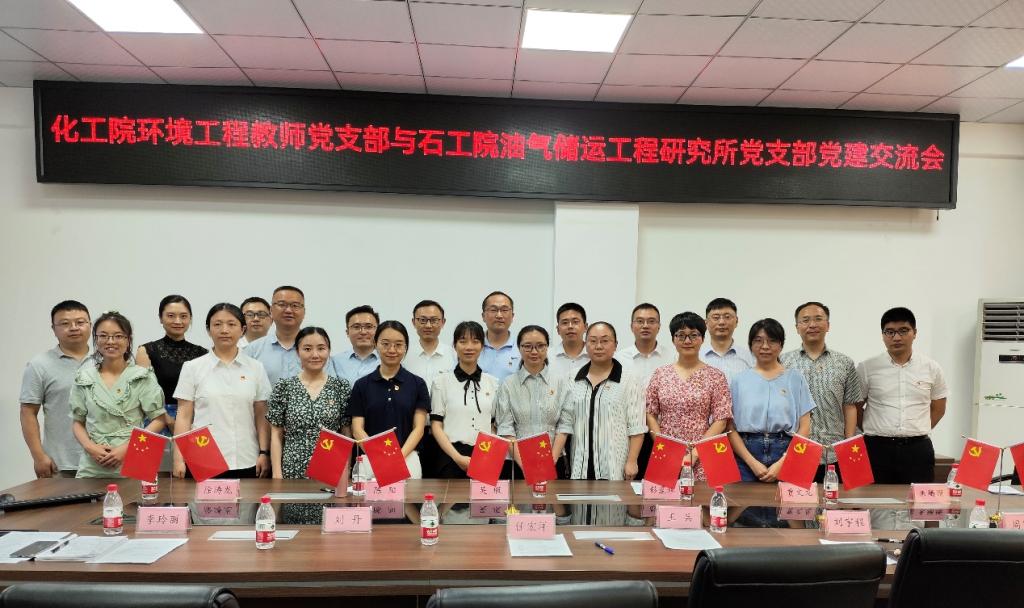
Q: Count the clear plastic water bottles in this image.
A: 11